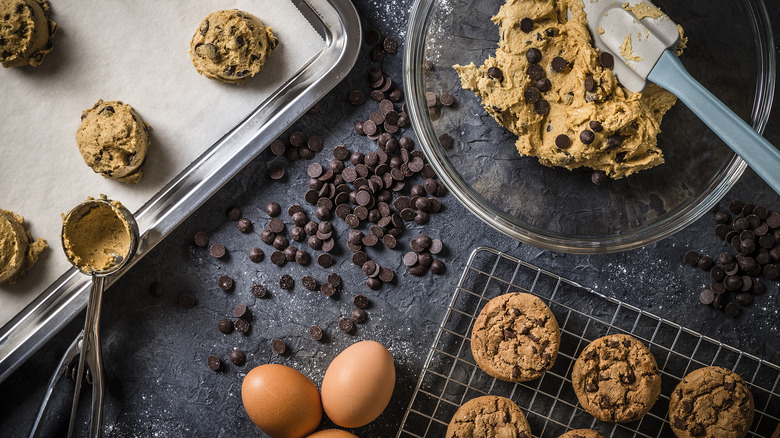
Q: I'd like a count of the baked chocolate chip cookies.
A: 5